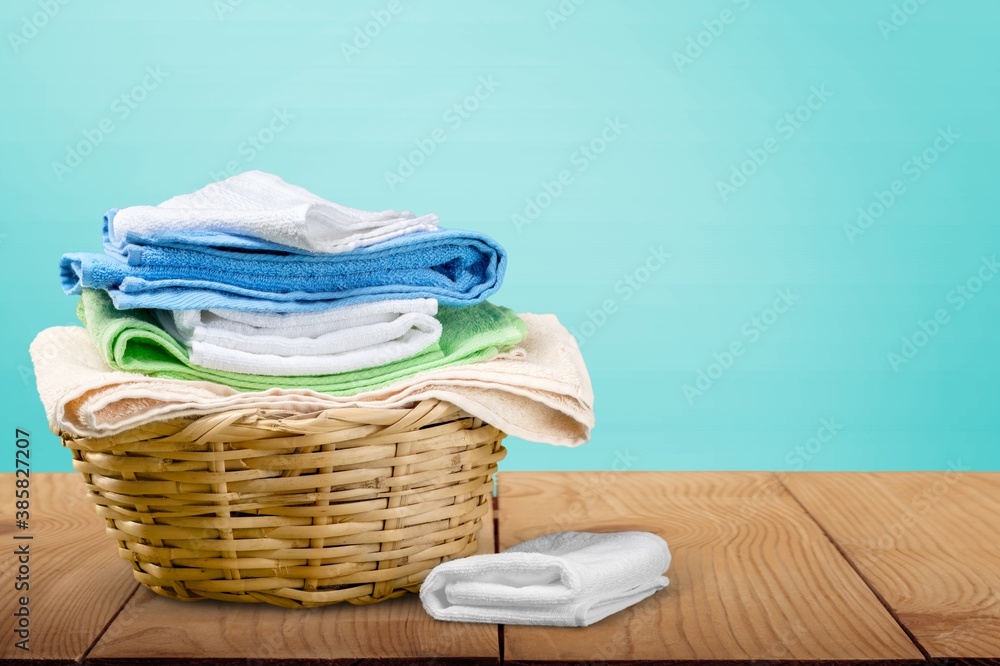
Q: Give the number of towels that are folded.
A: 6